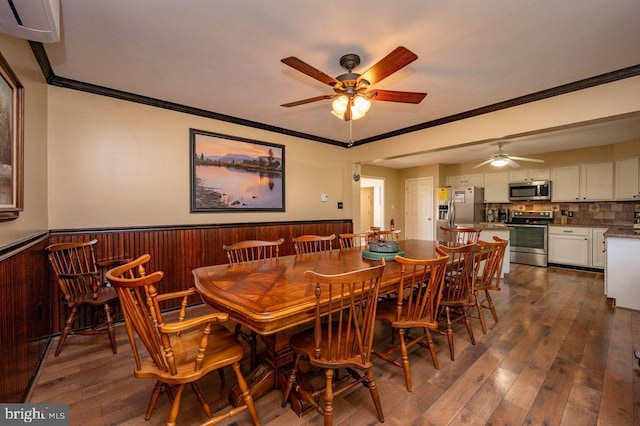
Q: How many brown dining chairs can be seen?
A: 11